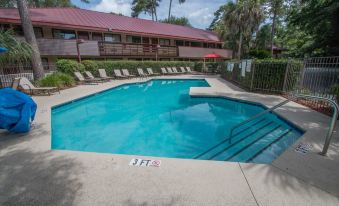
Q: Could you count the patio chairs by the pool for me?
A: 13